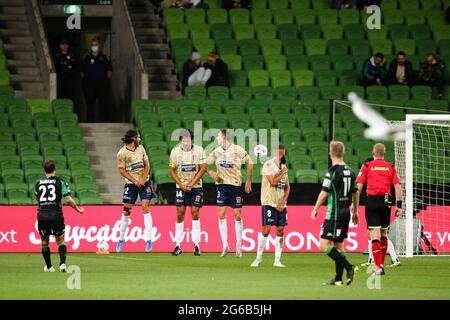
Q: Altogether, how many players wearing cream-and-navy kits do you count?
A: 4